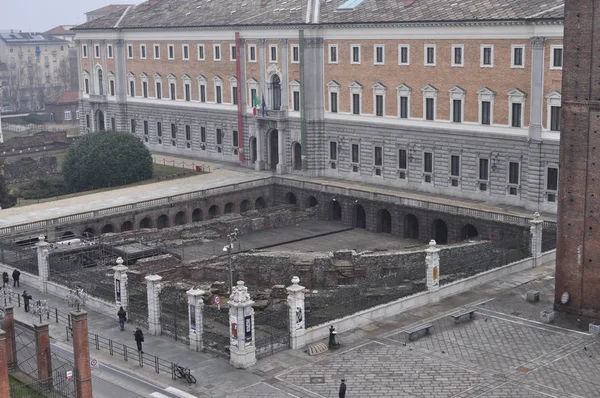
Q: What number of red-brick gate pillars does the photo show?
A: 4